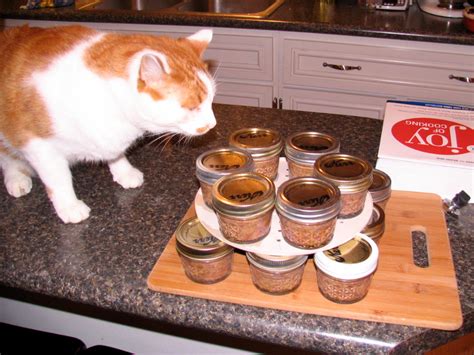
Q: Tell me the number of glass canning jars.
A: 11